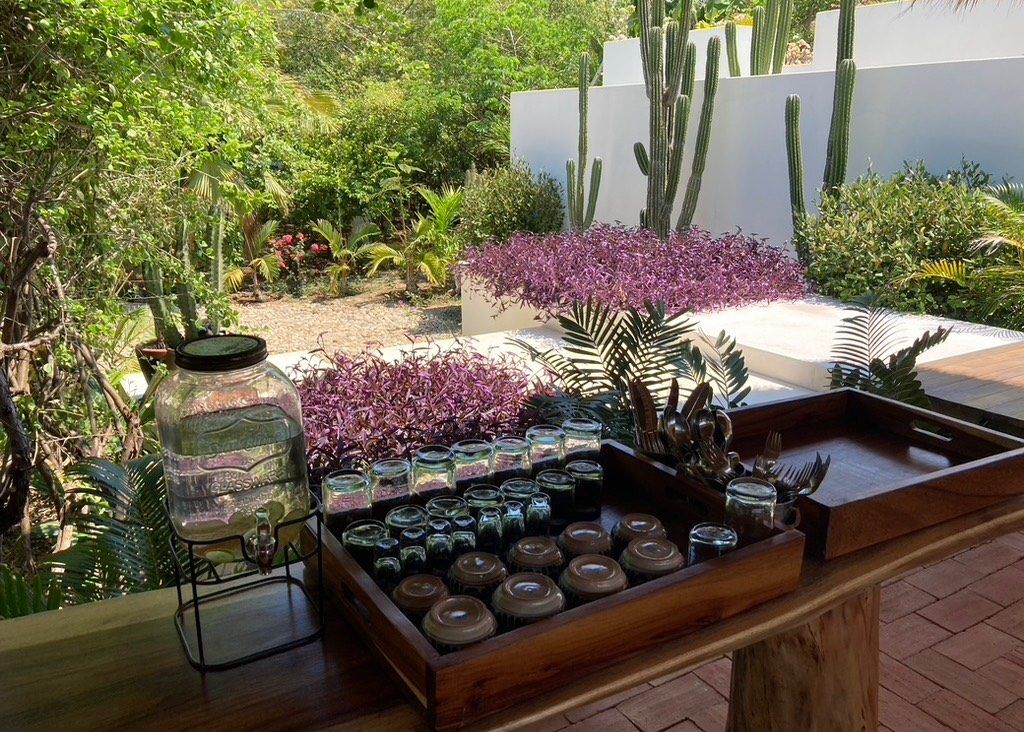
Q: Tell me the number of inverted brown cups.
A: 9